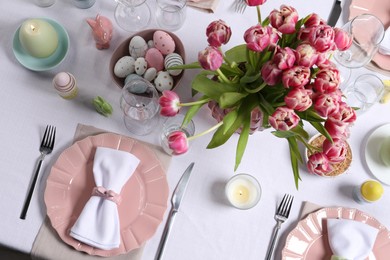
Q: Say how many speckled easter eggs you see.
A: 4